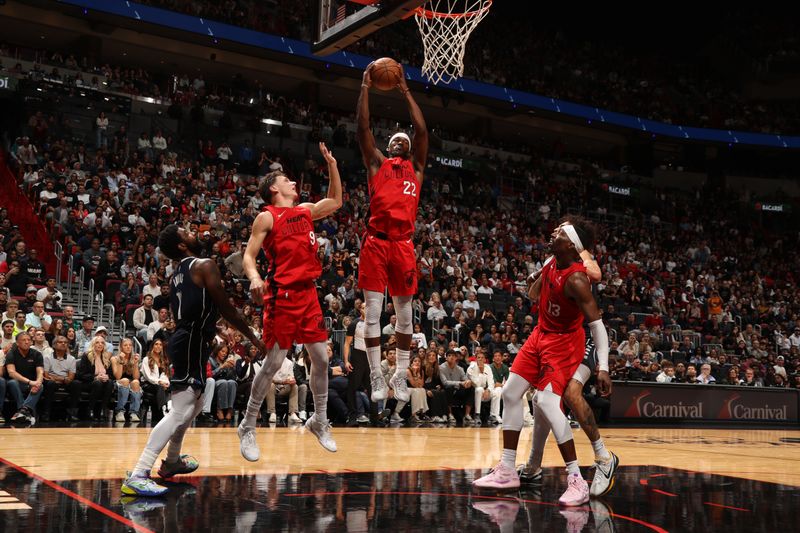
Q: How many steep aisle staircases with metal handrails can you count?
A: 1